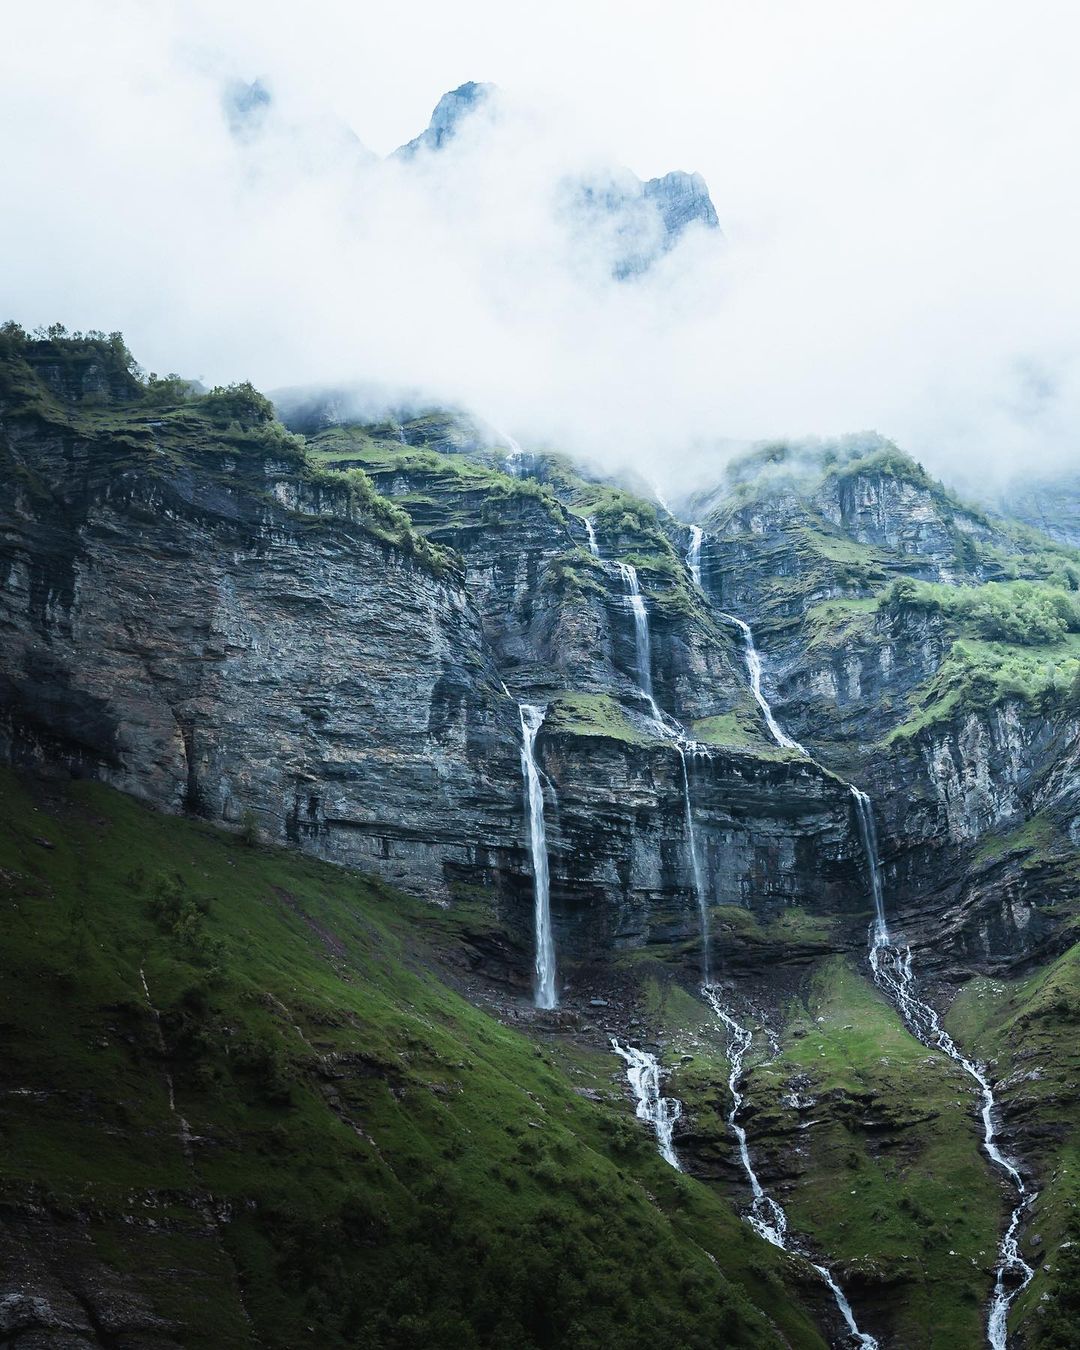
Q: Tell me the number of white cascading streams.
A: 3